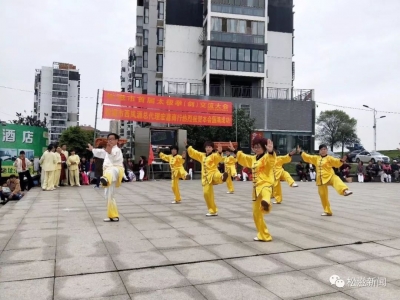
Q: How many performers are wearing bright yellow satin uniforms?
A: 6